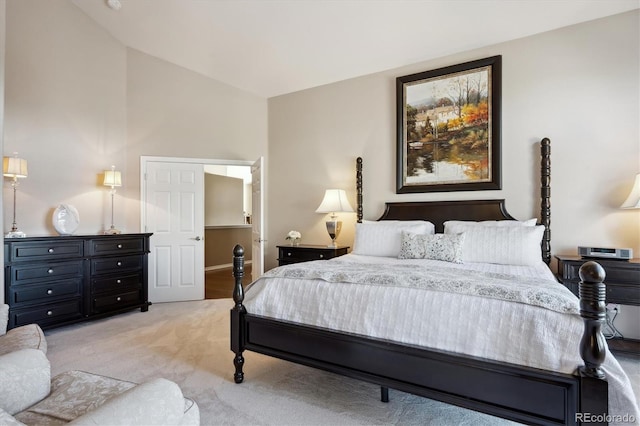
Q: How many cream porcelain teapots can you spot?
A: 0